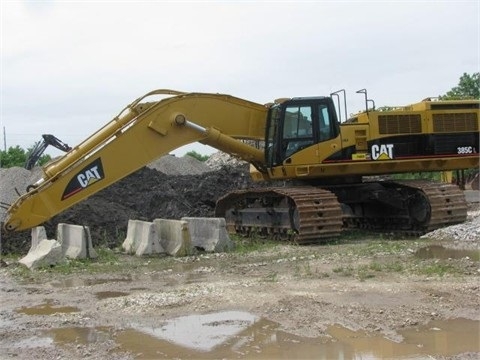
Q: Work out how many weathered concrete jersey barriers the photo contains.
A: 6